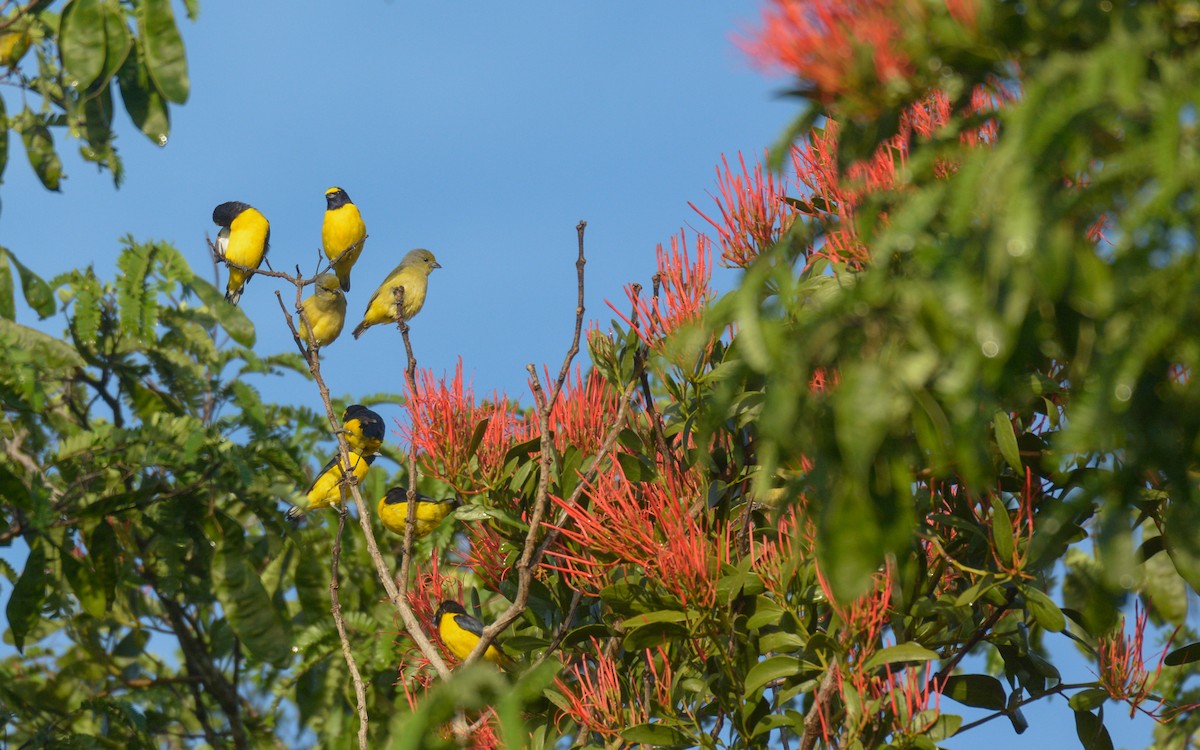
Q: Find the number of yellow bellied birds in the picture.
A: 8